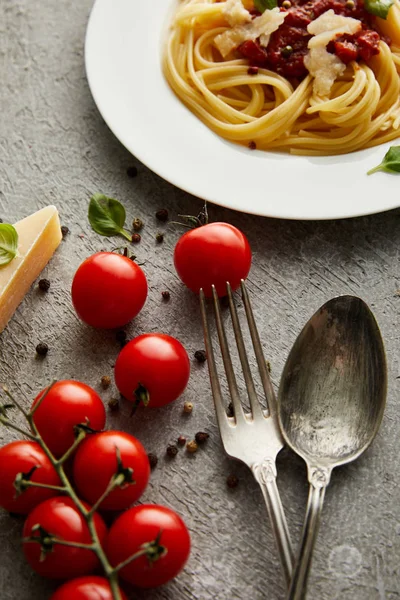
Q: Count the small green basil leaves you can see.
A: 5